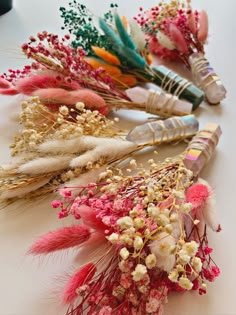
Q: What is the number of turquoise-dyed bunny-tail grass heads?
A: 3